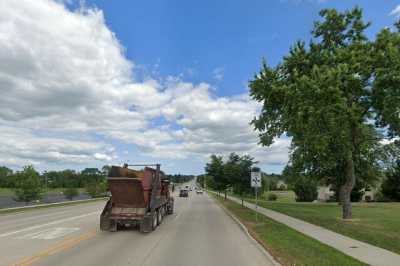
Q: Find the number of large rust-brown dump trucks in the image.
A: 1